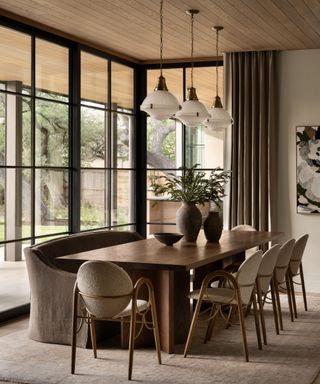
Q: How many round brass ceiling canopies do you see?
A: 2